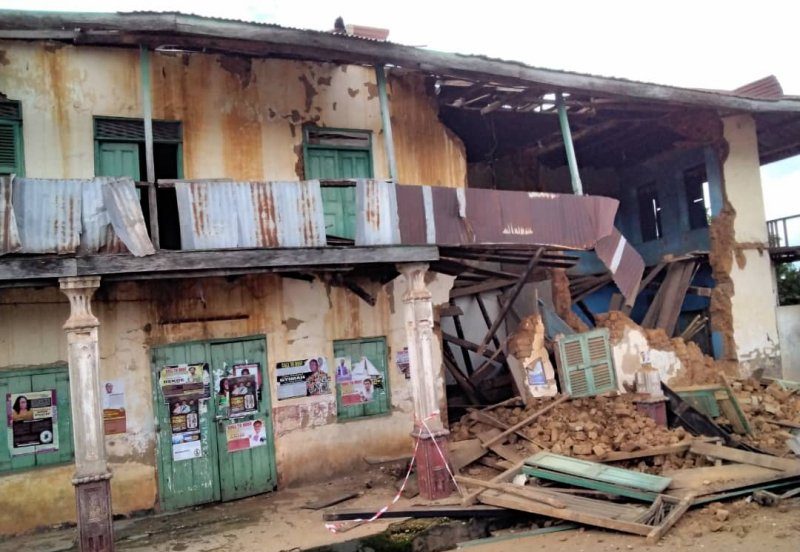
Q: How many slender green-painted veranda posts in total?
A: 3